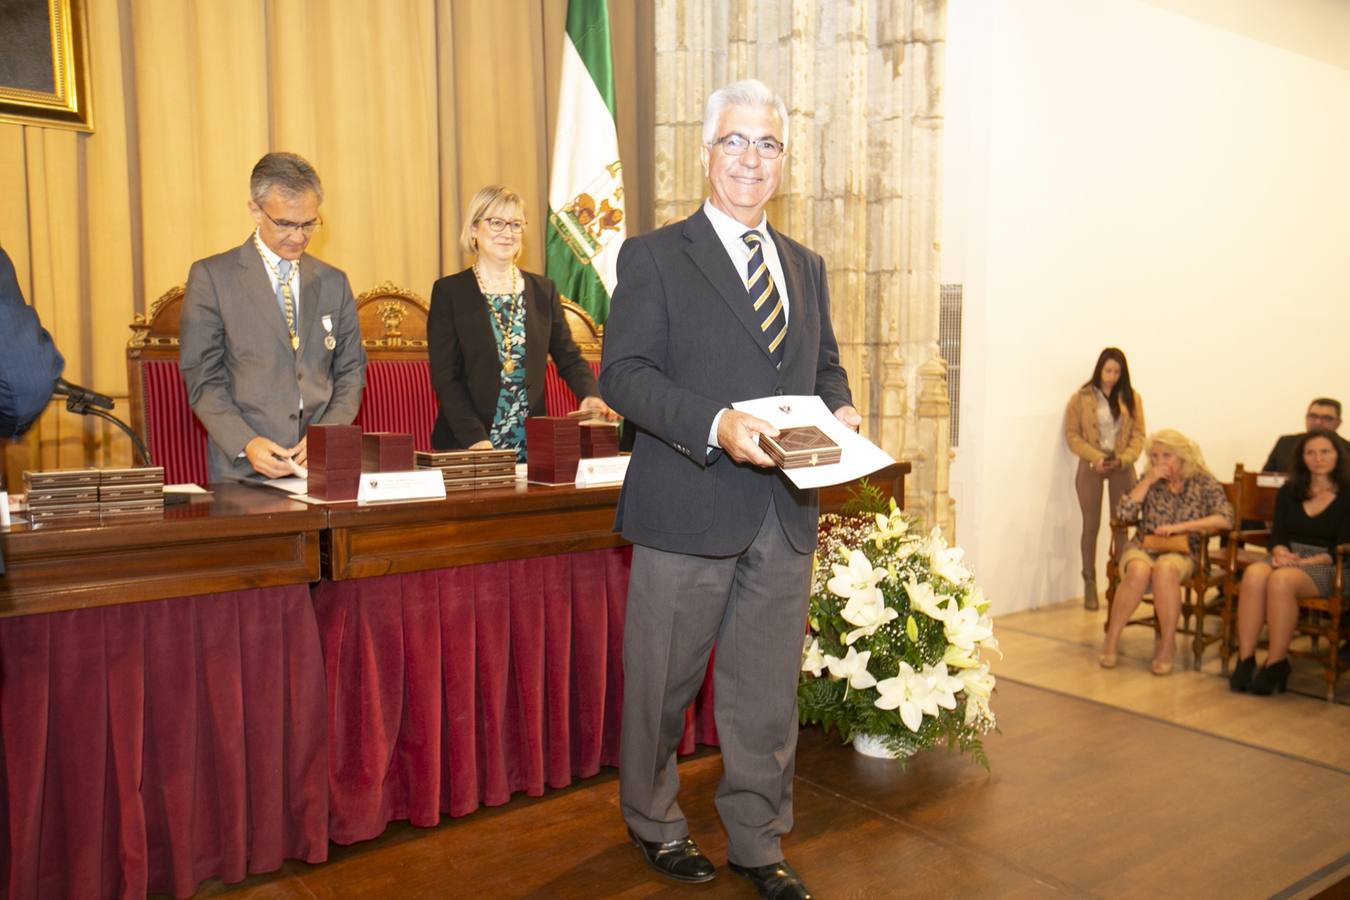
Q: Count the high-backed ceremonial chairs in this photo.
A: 3